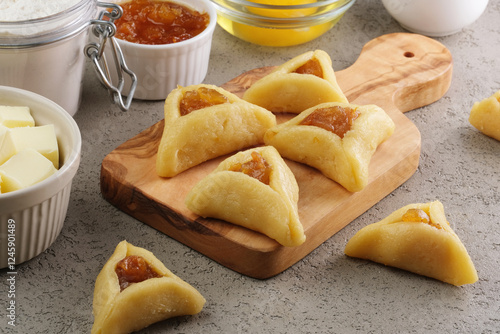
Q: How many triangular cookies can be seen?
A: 7